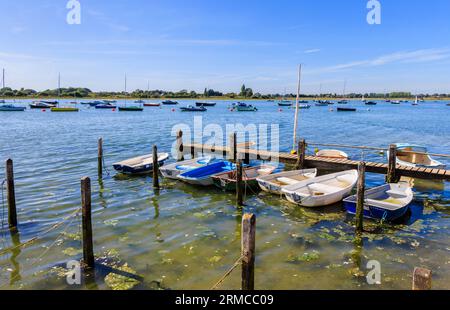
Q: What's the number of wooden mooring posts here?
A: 12